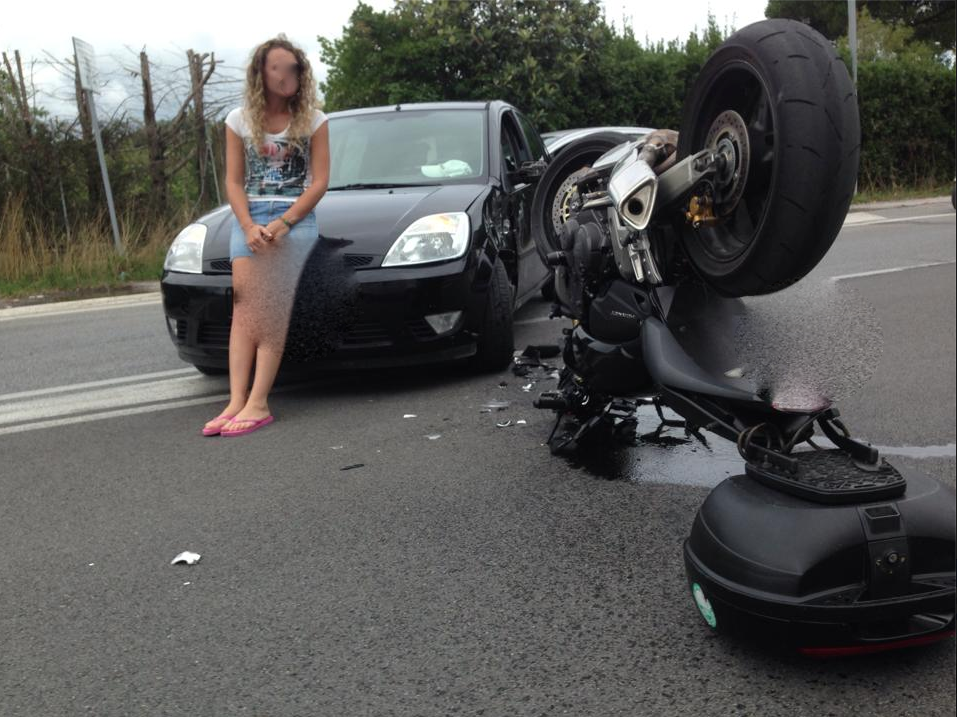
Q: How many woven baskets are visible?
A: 0